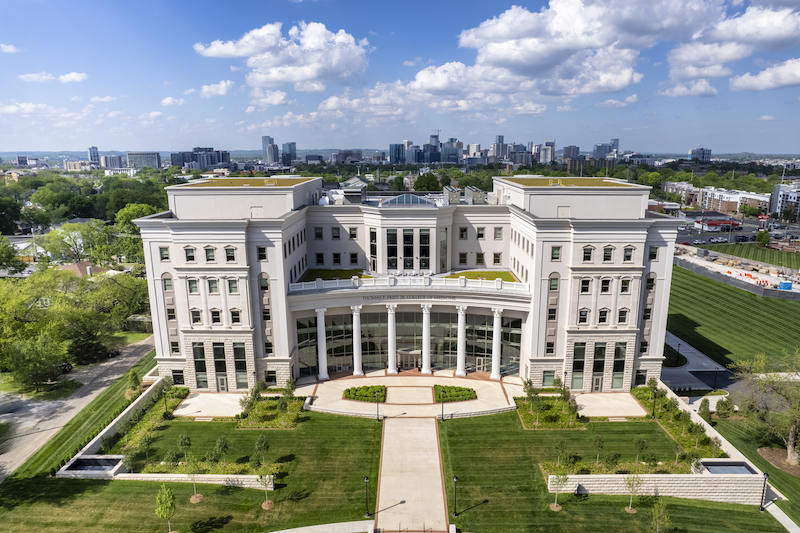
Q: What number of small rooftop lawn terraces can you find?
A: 2